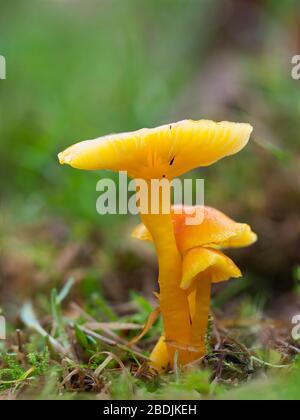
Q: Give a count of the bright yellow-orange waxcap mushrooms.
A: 3